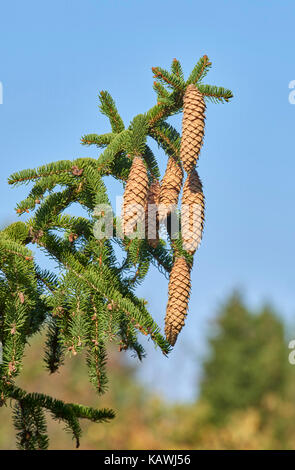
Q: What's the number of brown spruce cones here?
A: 6